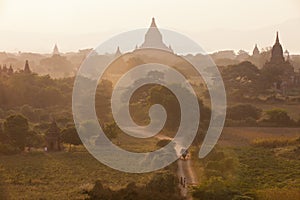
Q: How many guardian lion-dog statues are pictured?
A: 0